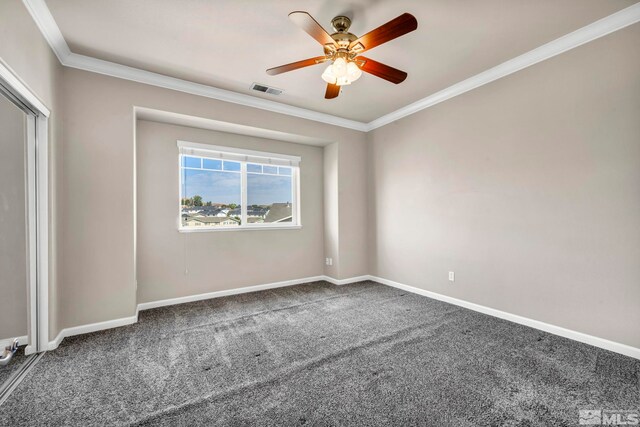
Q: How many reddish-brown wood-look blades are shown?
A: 5